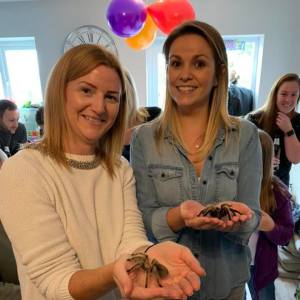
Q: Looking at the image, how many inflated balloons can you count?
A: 3